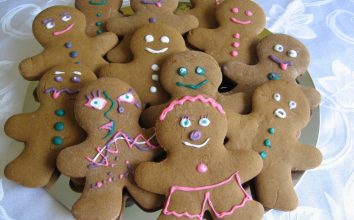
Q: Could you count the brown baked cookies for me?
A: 12